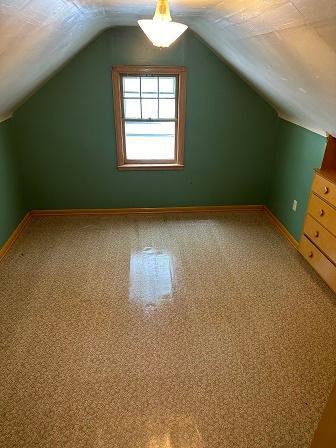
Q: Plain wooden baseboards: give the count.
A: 3